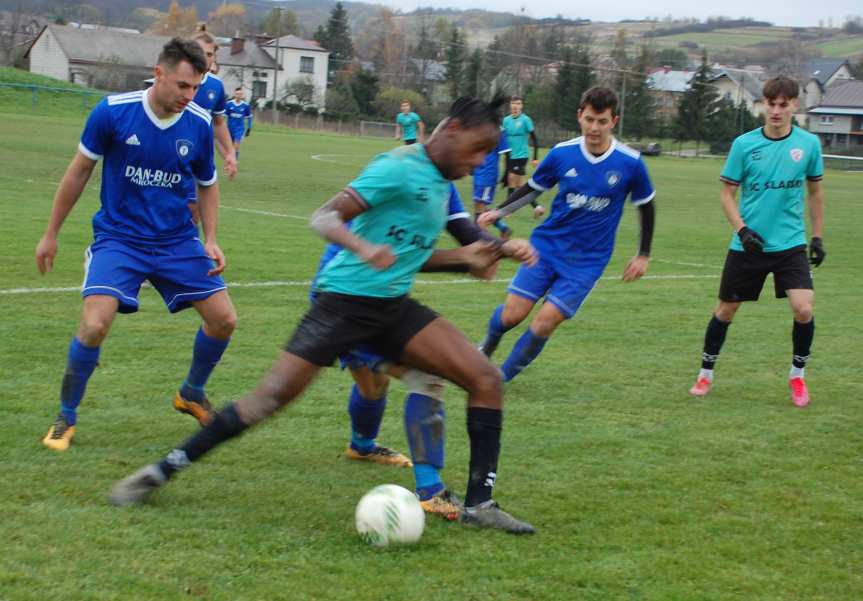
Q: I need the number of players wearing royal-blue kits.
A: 6